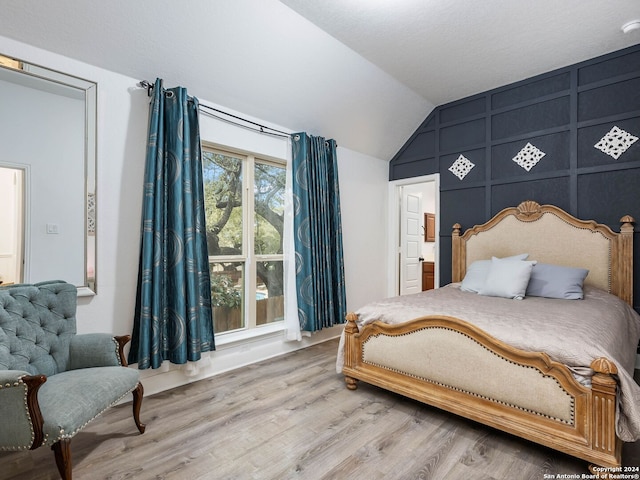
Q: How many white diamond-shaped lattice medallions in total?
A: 3